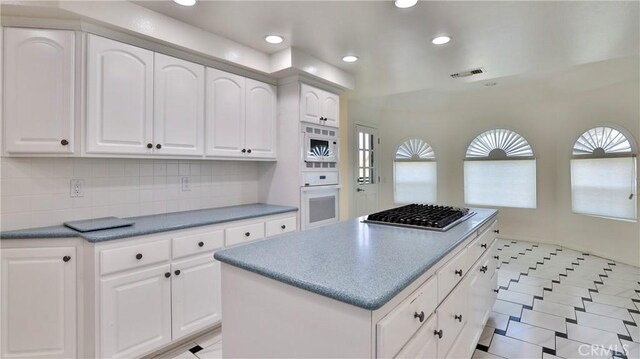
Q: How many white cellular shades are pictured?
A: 3